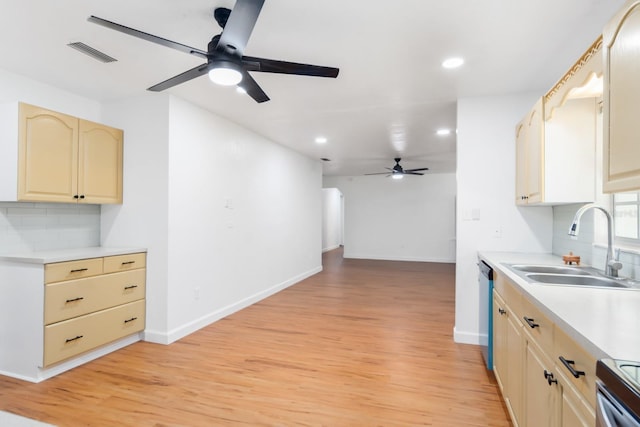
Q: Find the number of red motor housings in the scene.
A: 0